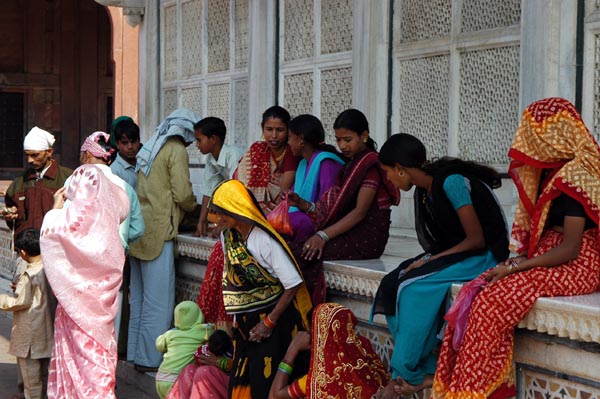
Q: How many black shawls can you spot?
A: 1